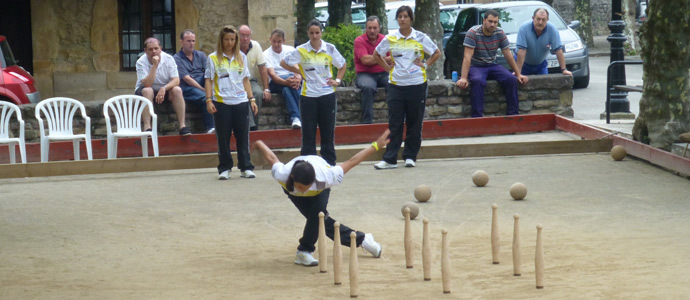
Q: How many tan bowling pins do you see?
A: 9